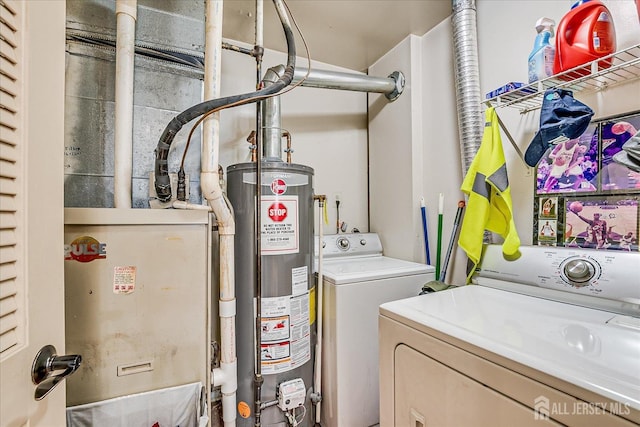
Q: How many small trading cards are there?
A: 2